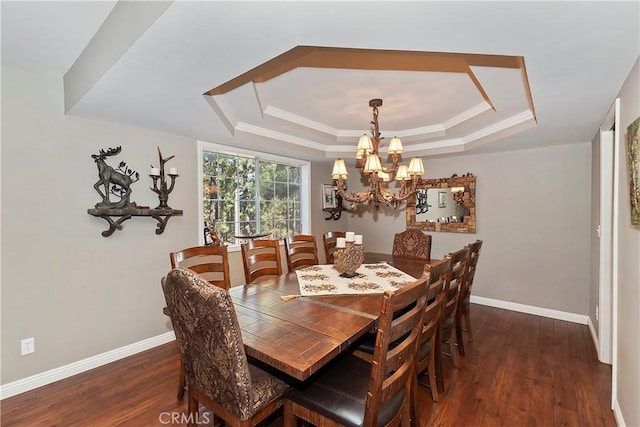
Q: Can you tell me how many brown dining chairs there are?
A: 10